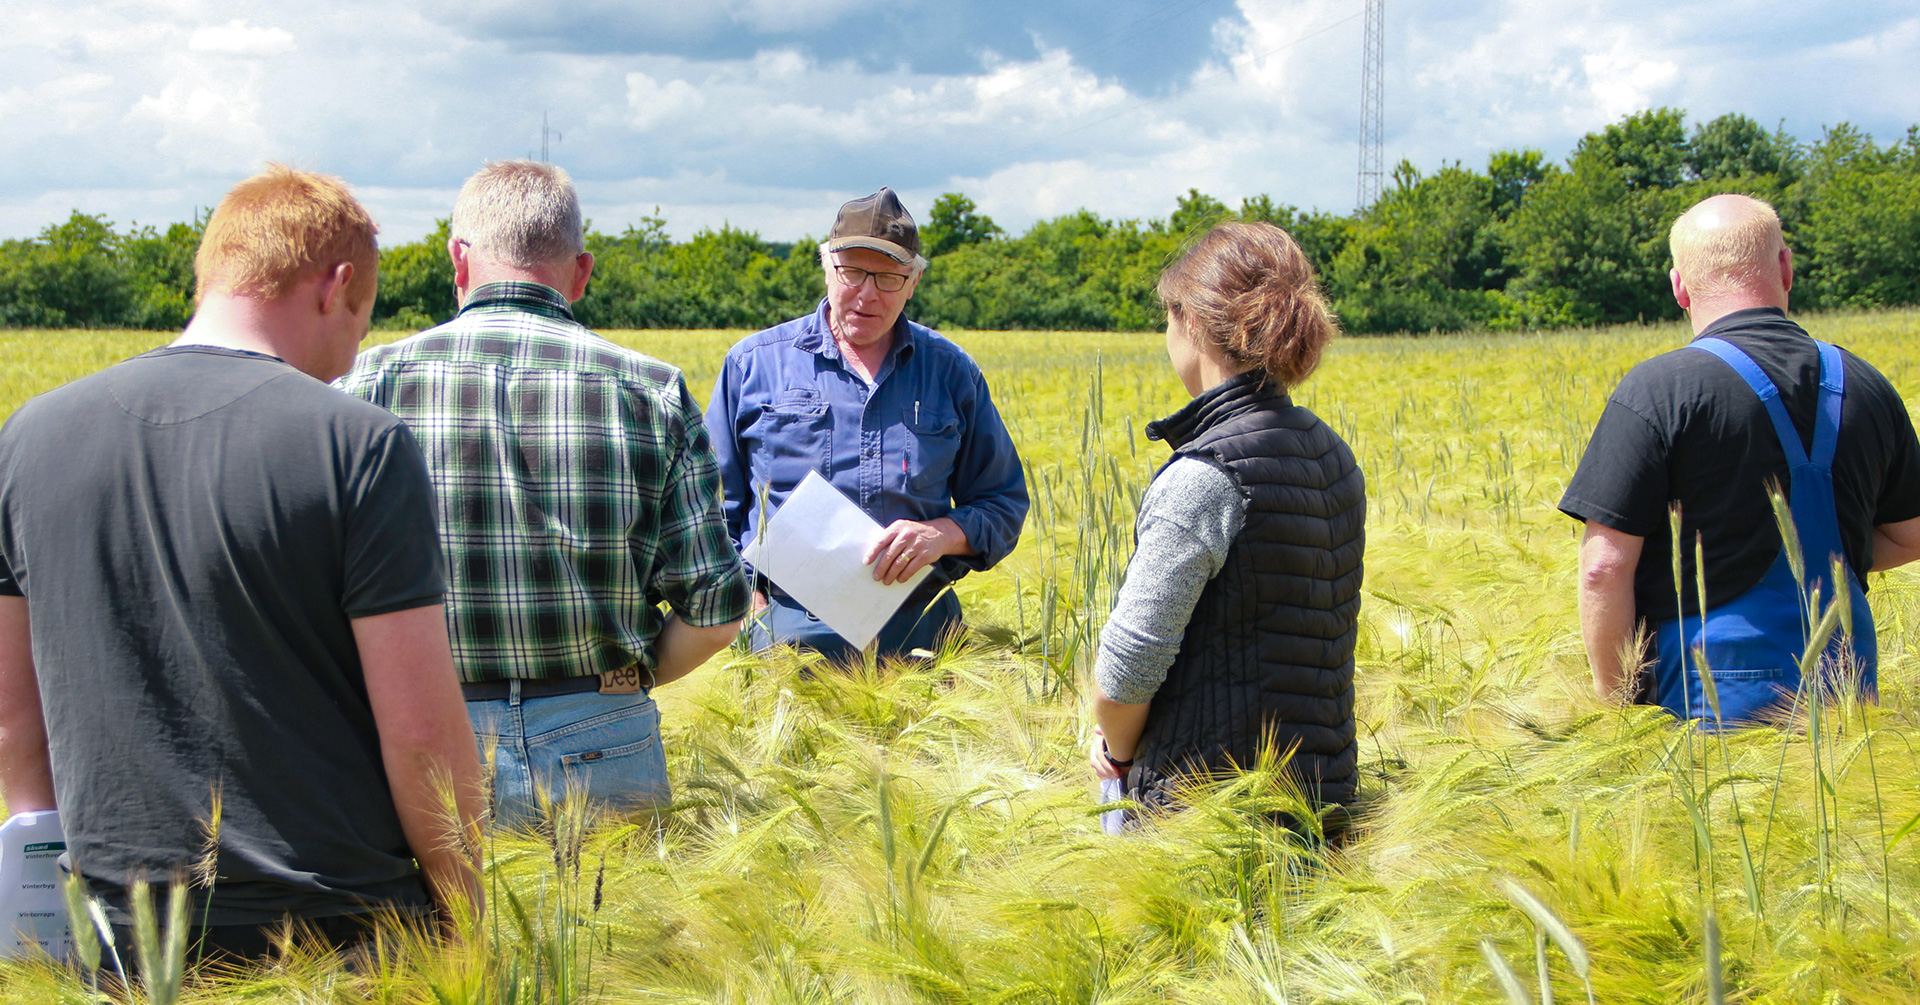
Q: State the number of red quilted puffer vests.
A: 0